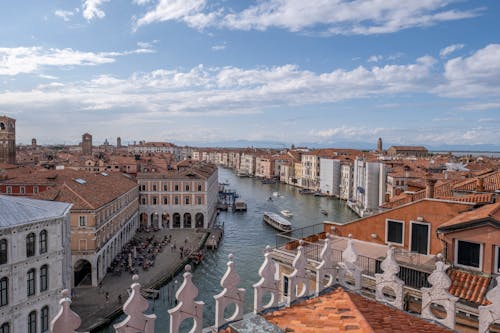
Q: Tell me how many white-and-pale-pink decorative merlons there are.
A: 11